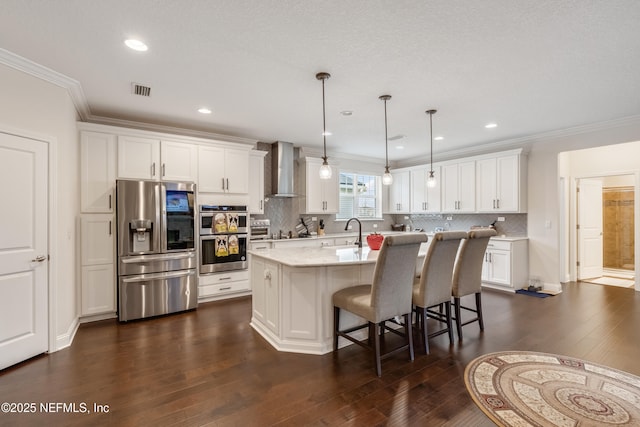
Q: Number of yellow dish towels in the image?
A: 4